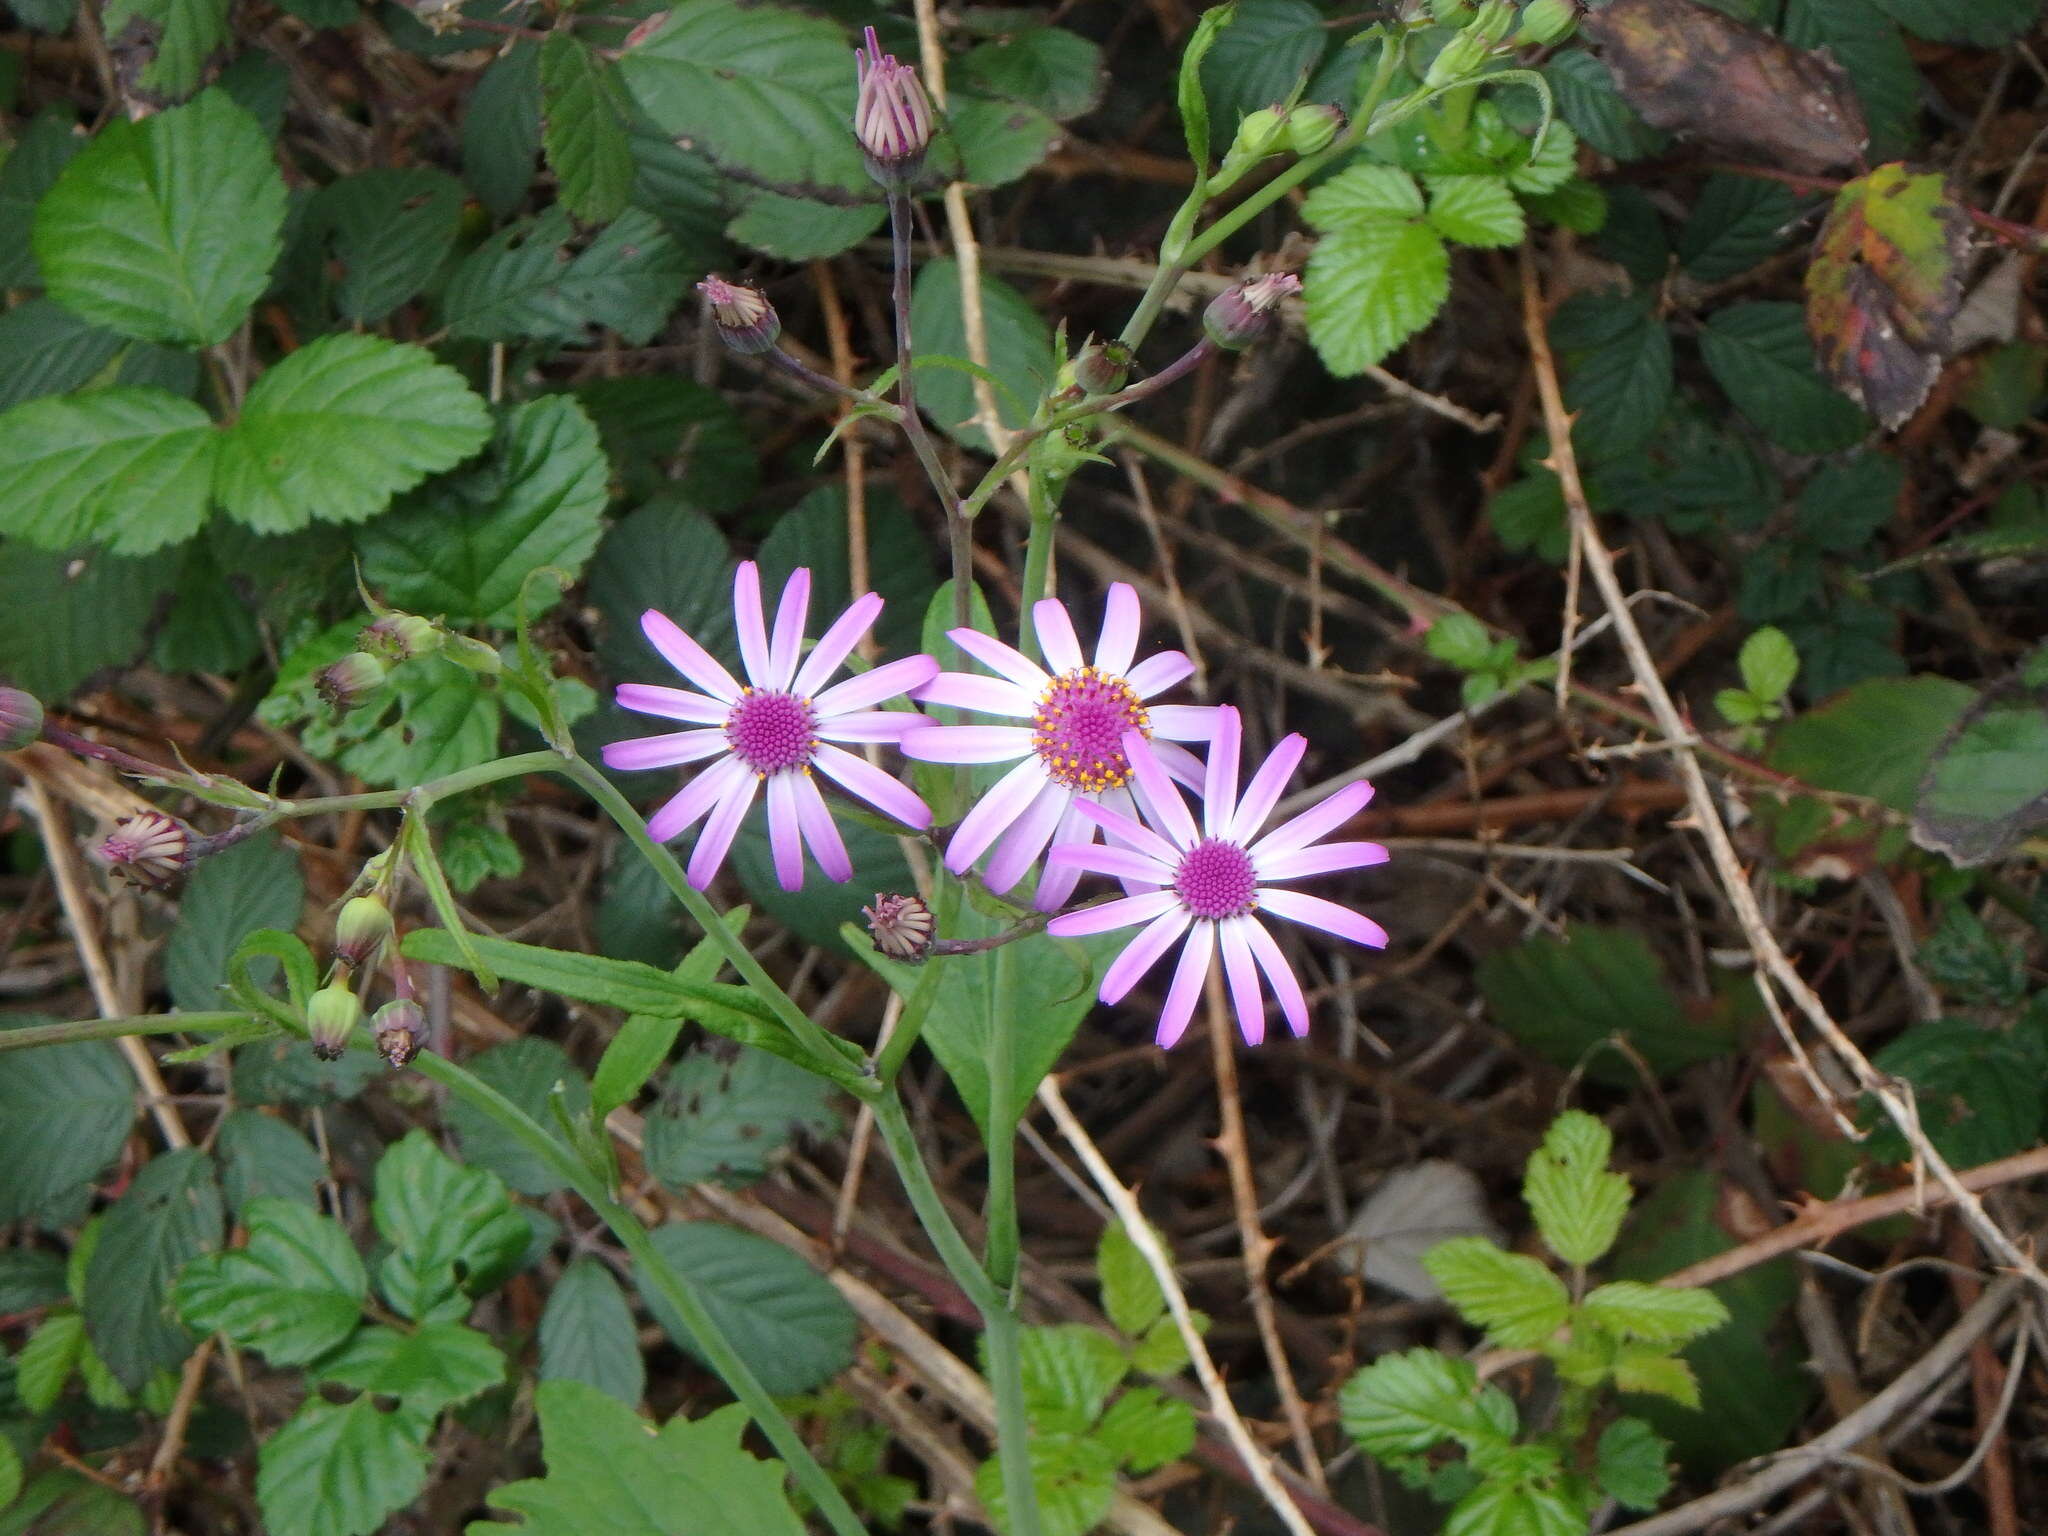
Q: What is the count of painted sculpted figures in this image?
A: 0